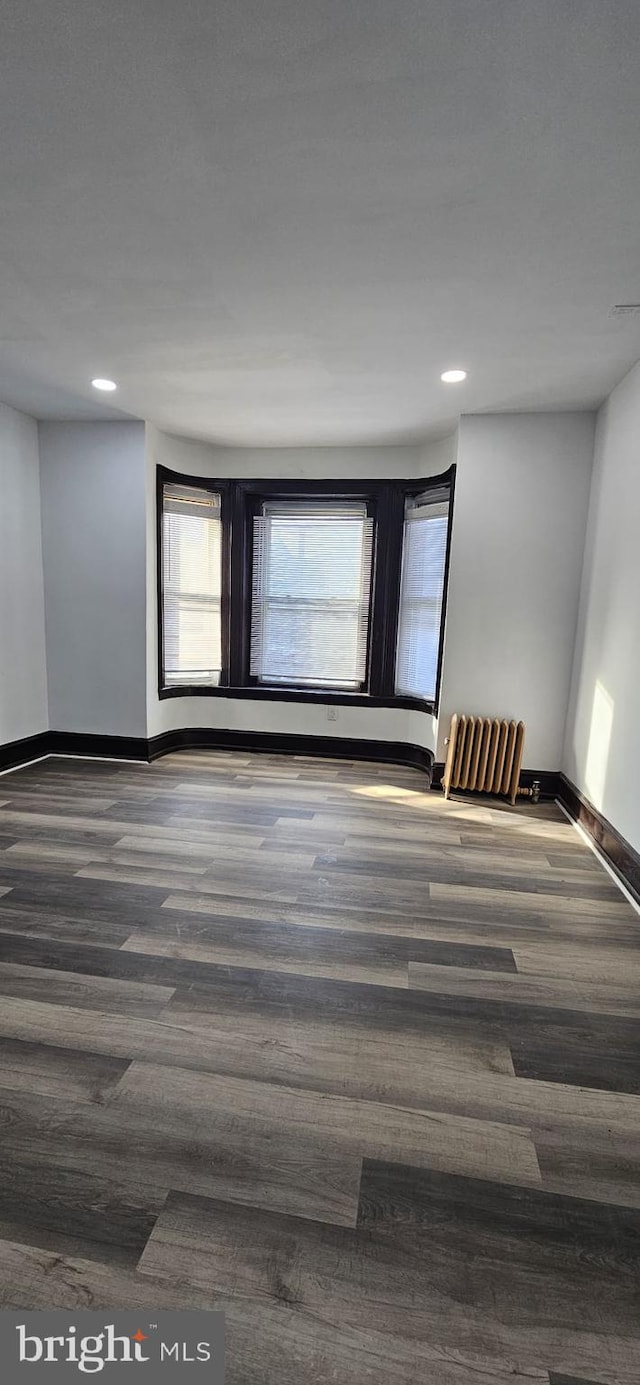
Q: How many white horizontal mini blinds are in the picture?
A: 3